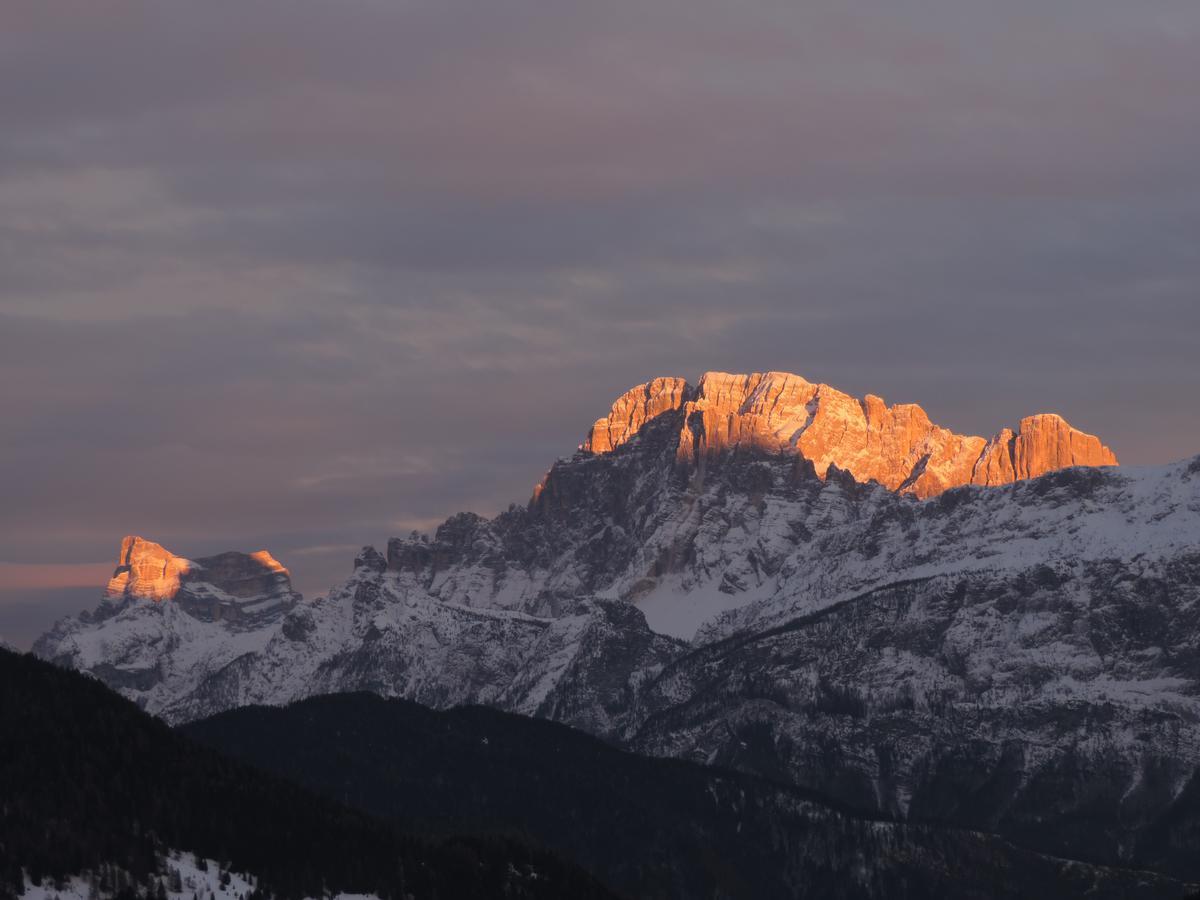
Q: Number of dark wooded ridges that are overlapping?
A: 2